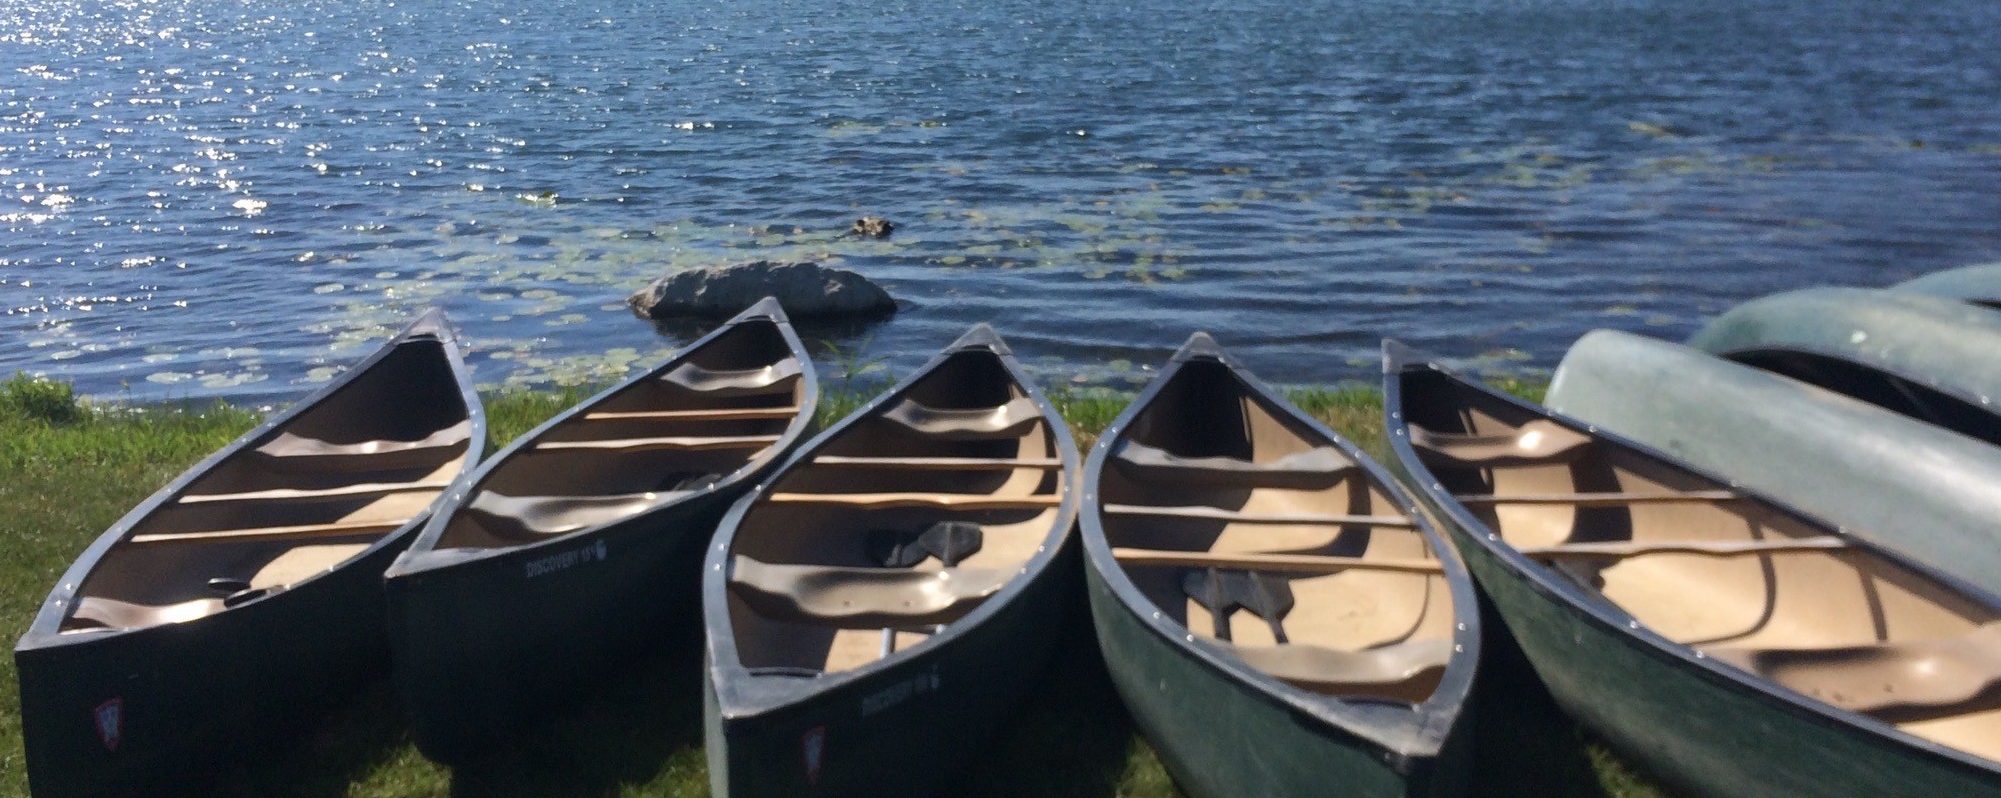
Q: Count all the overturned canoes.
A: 3